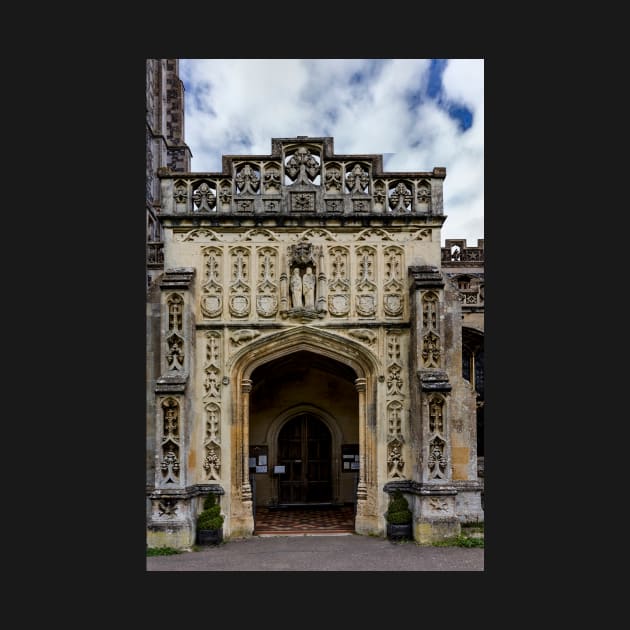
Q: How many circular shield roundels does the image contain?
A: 6